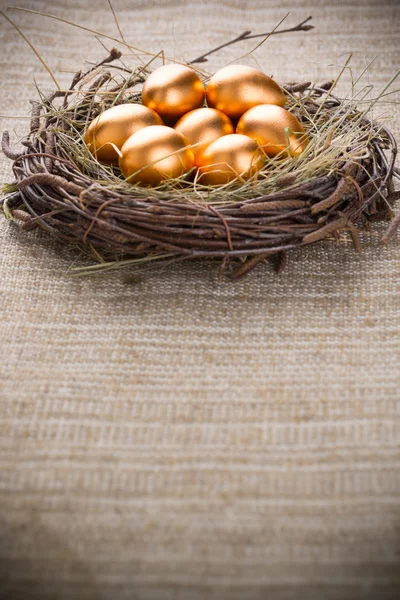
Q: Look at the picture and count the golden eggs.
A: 7